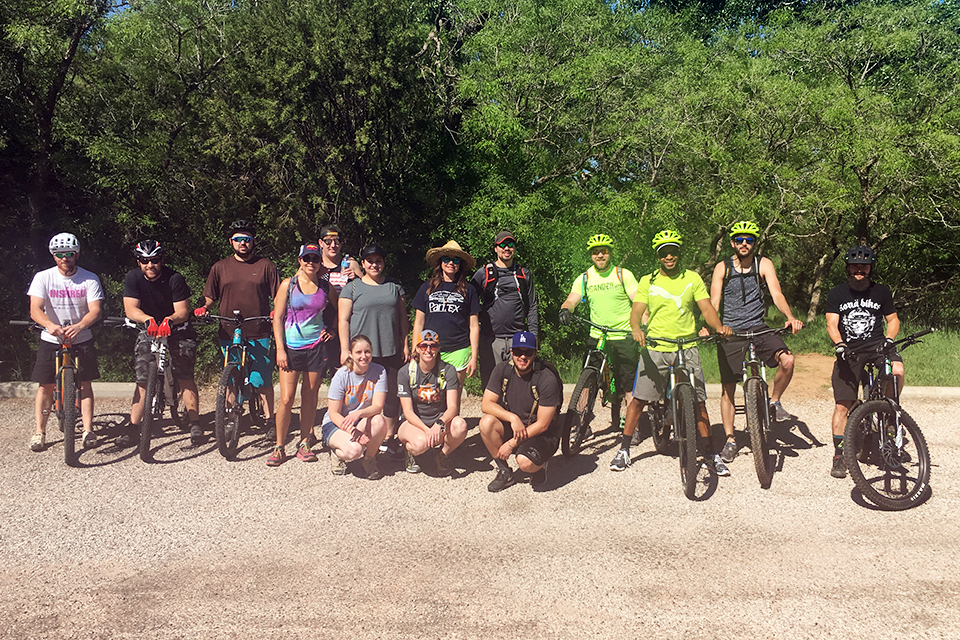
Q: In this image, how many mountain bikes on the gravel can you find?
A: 7